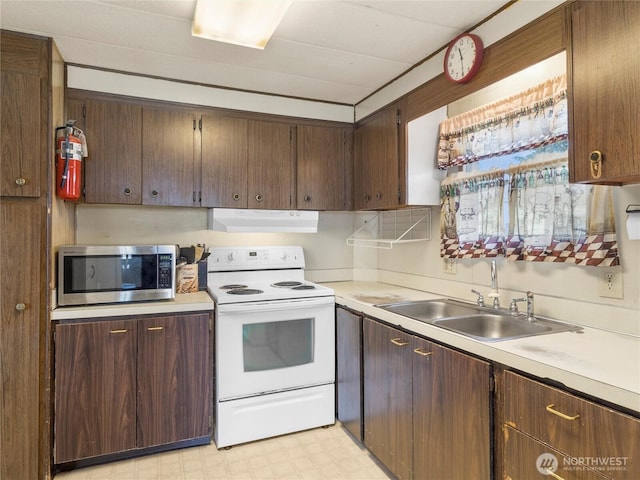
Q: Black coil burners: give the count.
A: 4